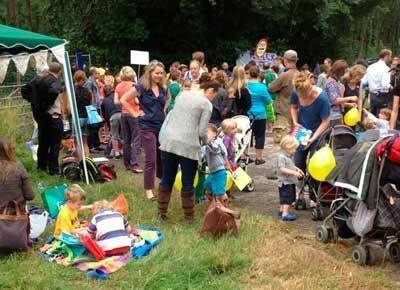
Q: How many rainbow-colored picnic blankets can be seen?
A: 1